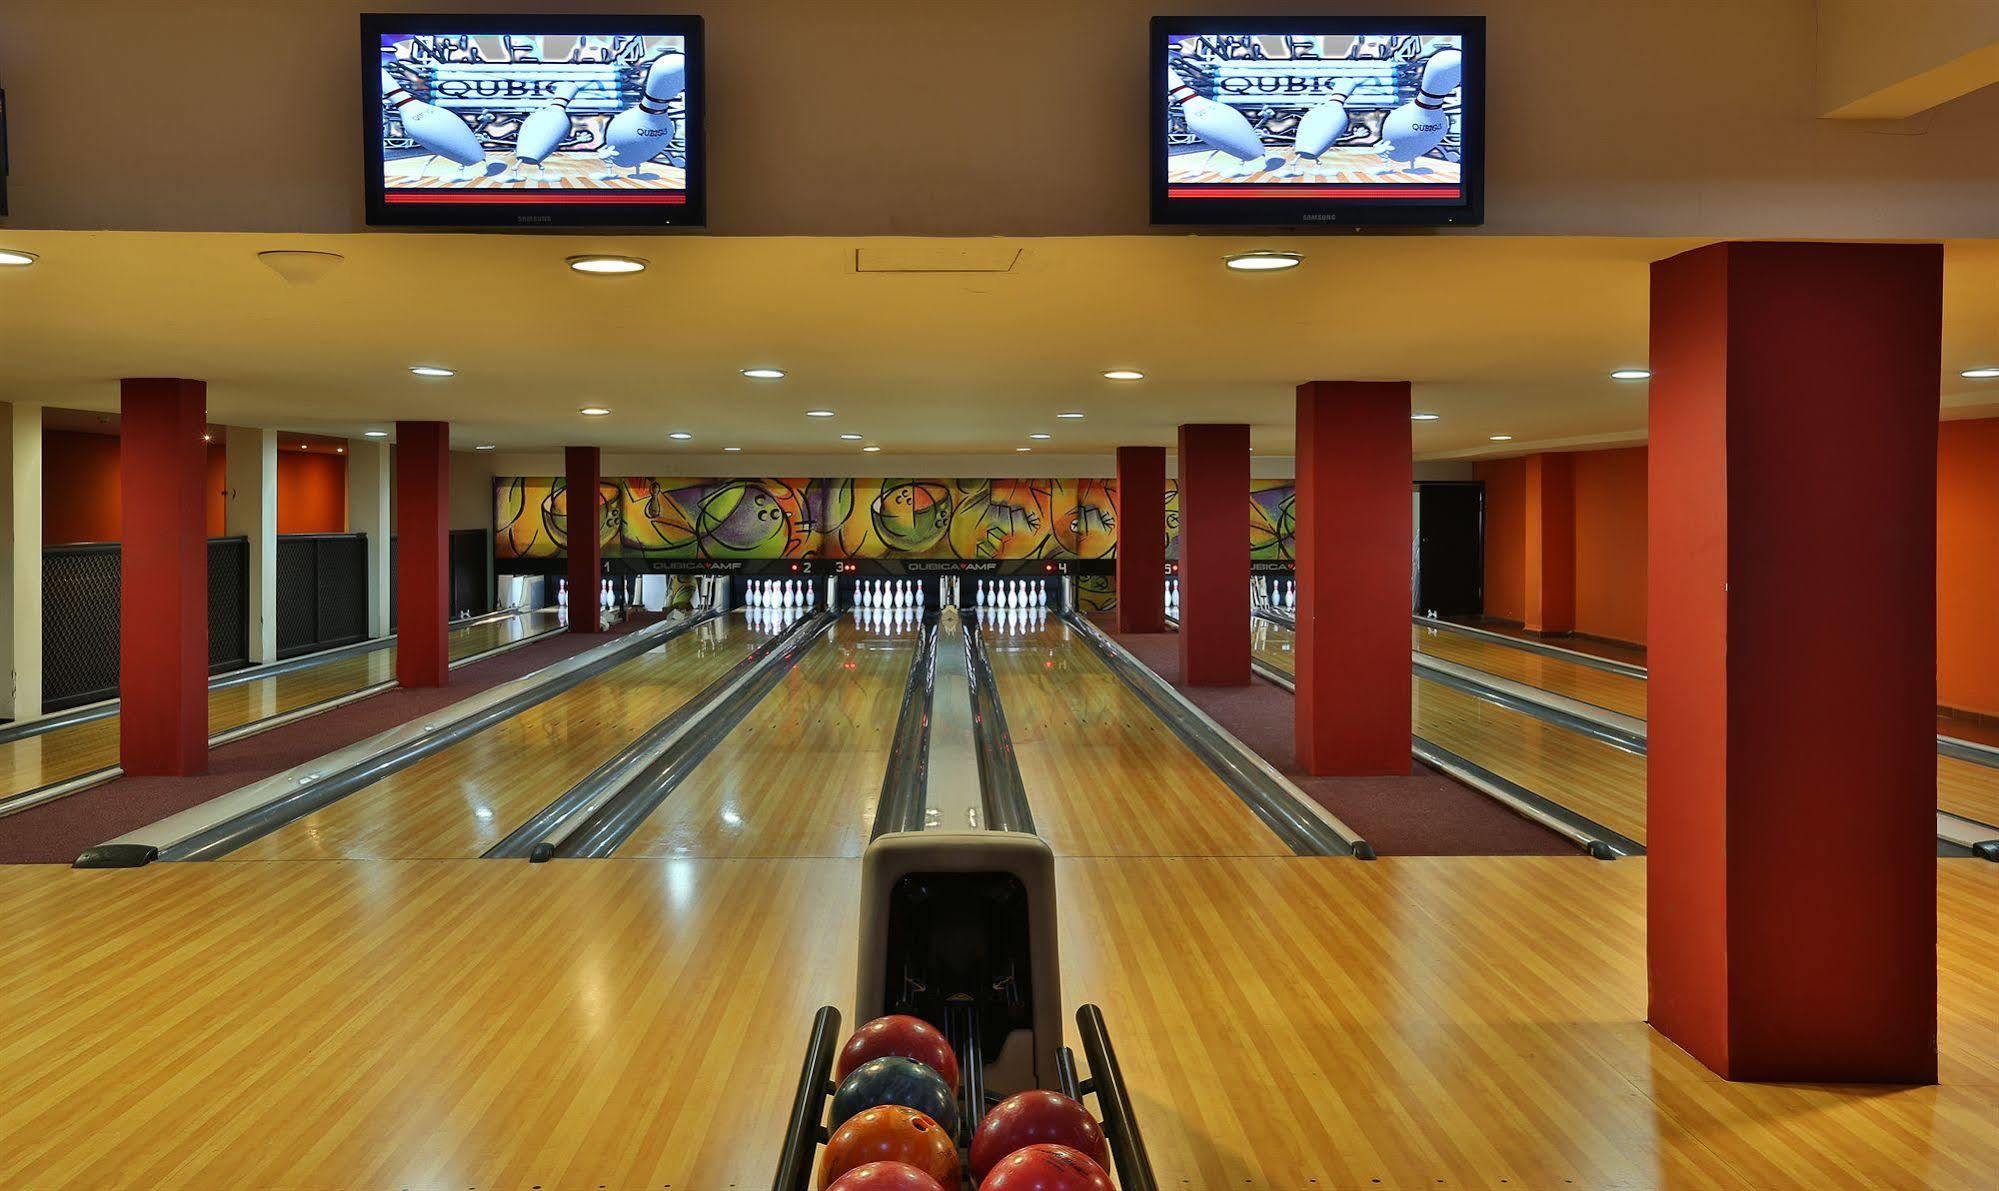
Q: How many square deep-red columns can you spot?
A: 7